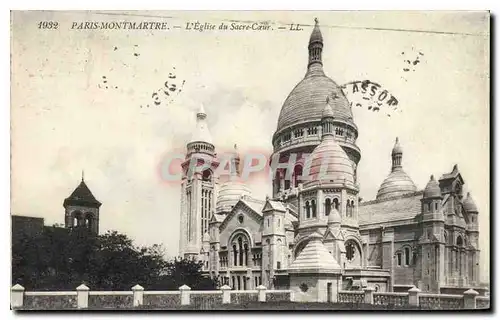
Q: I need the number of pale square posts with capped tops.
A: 9